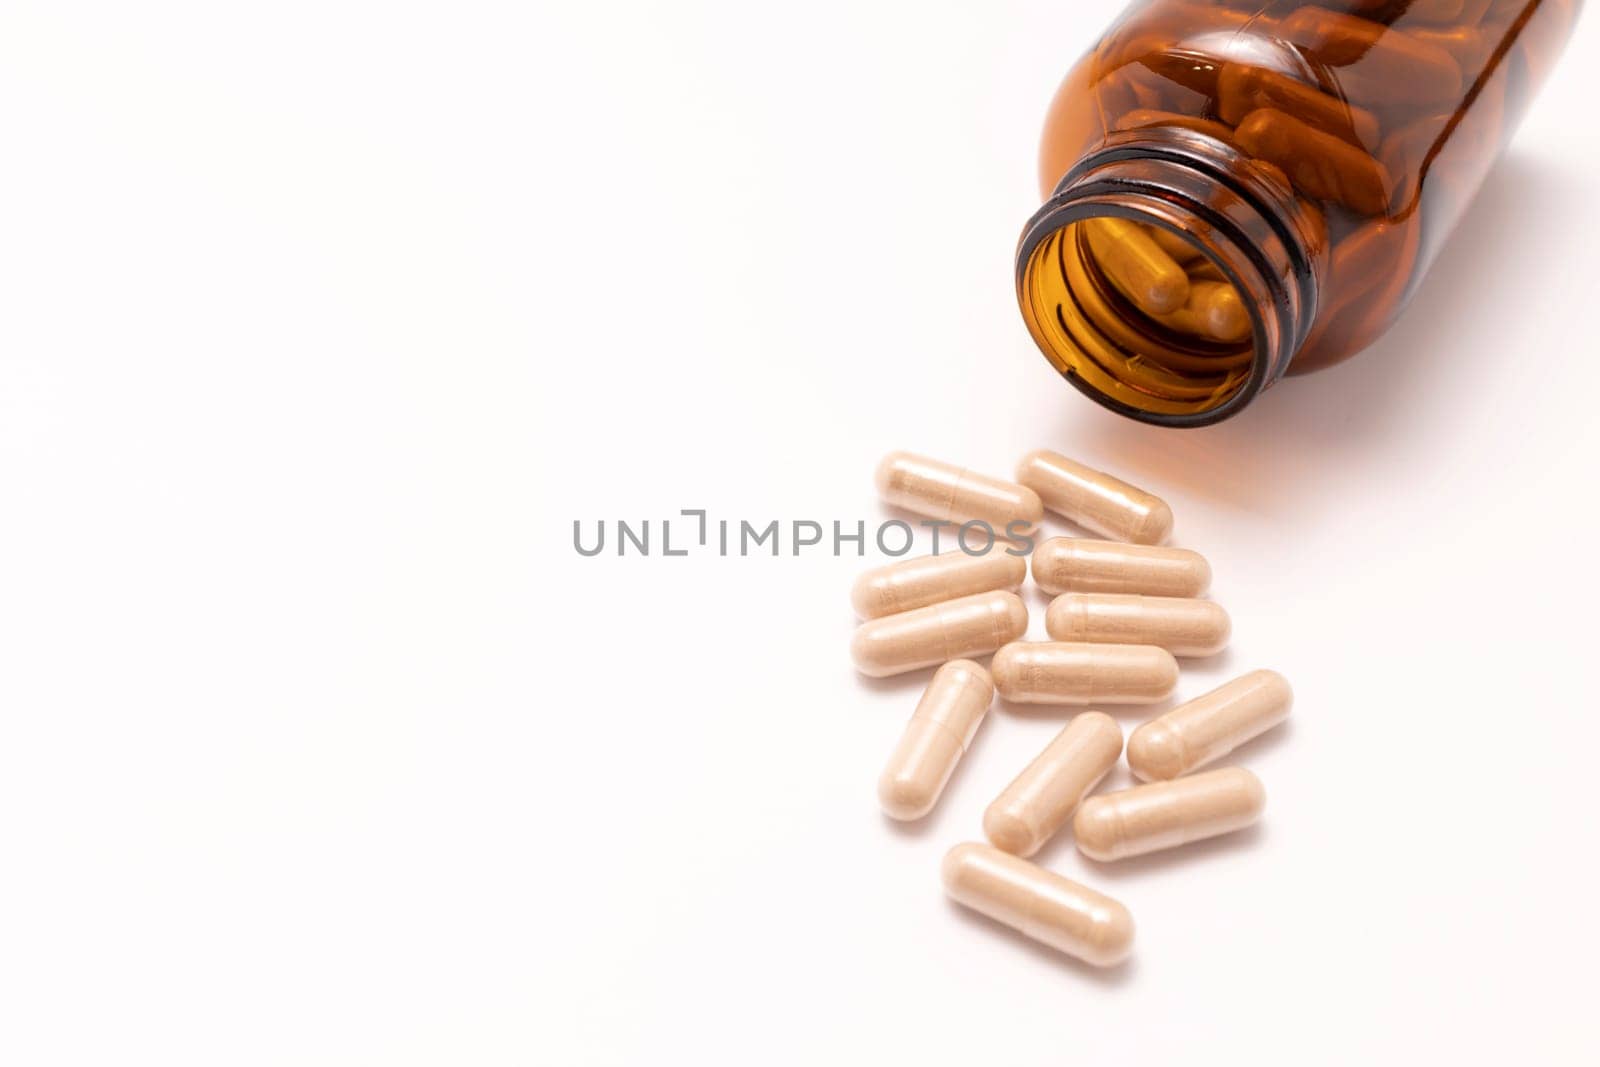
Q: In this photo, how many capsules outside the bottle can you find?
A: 12